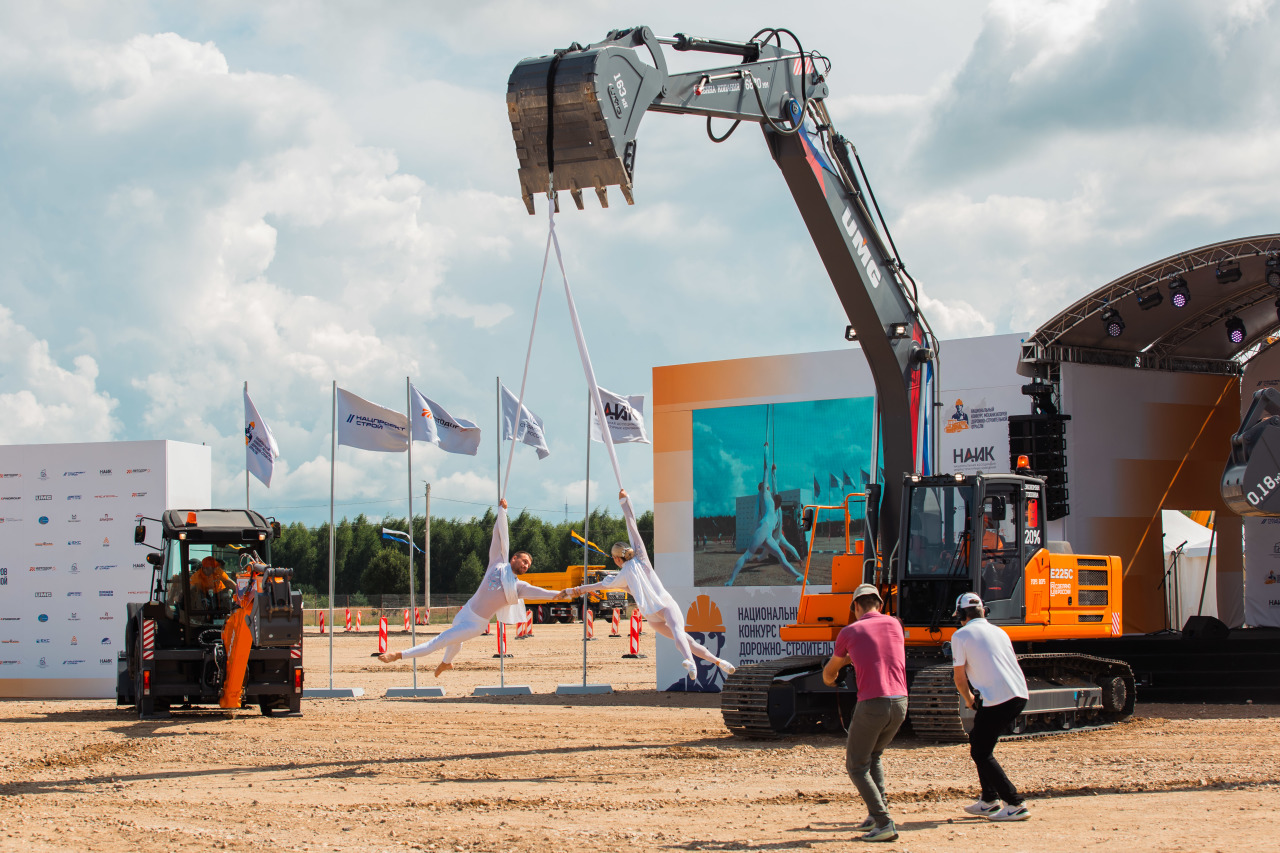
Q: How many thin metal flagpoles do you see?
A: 5